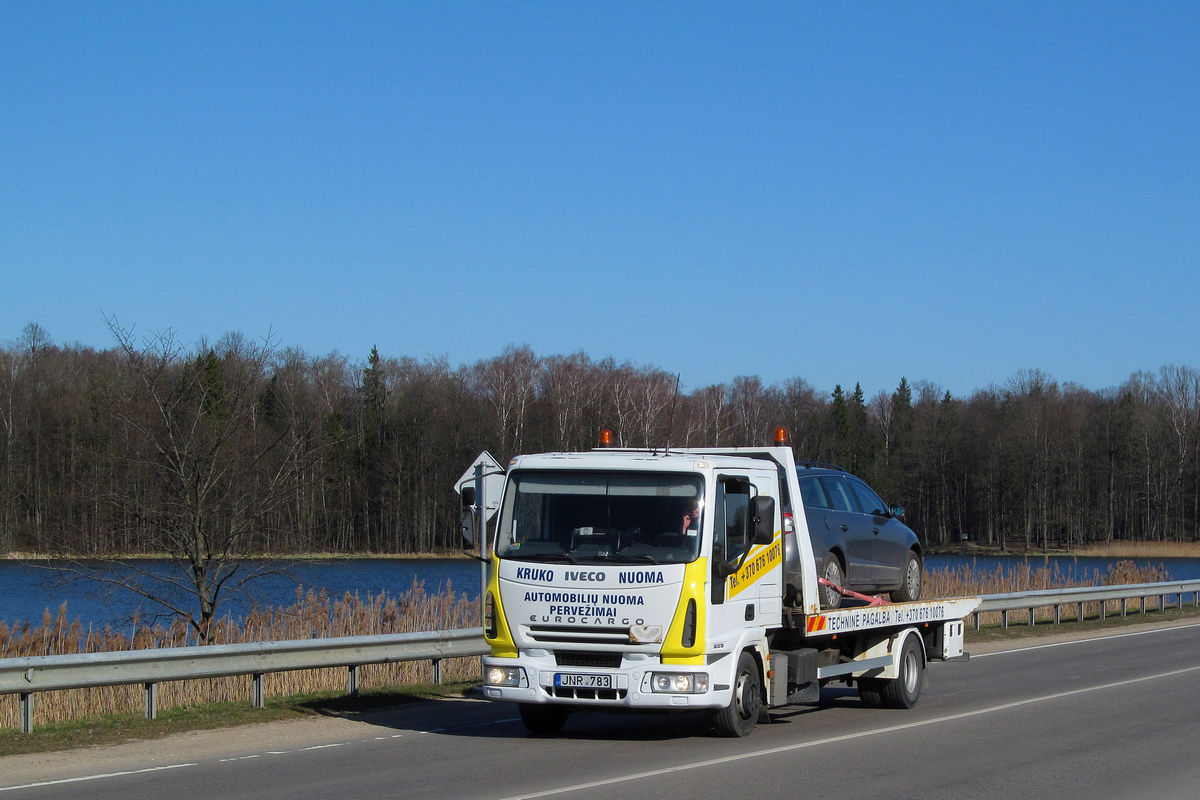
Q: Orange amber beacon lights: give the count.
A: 2